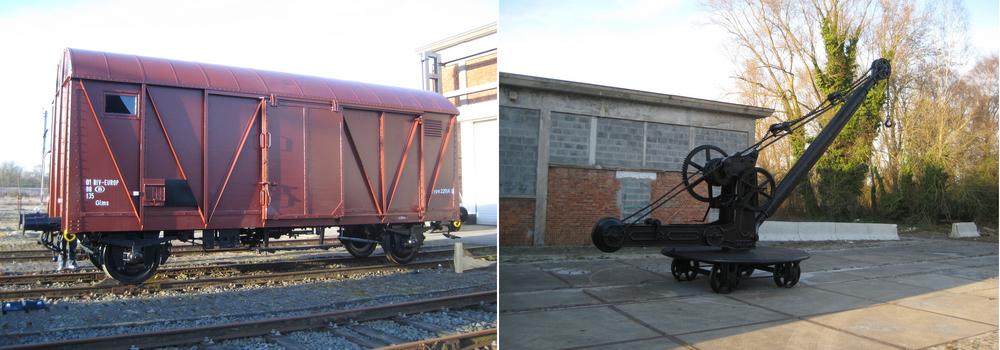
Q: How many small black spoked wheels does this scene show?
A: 4